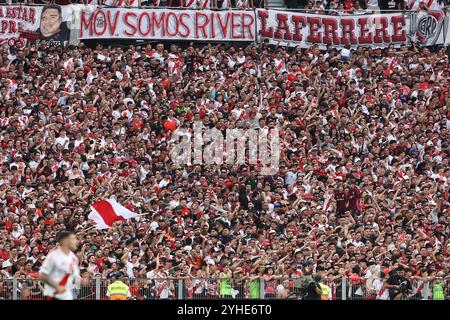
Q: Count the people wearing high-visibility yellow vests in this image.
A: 2